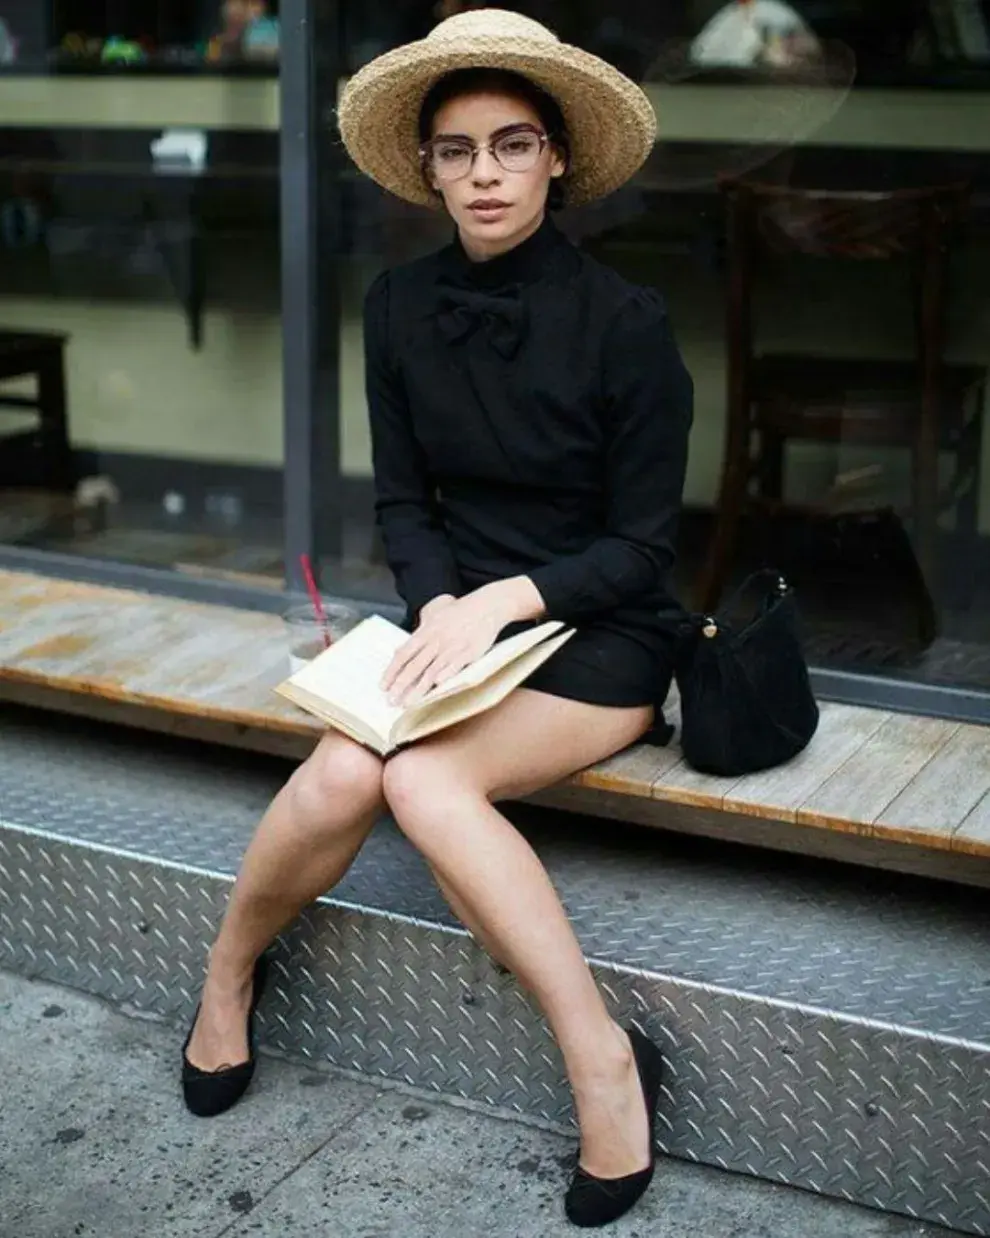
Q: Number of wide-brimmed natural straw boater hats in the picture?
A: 1